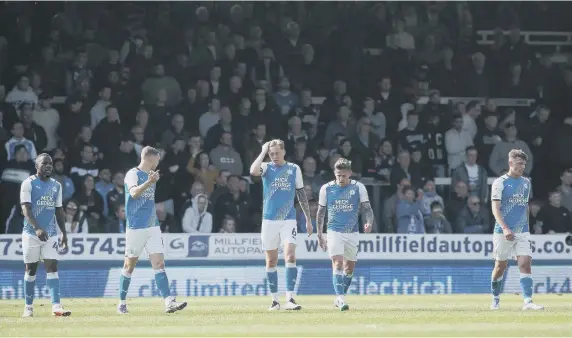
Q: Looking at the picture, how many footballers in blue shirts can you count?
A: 5